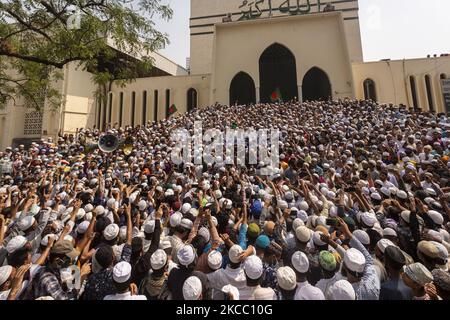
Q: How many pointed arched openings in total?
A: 3